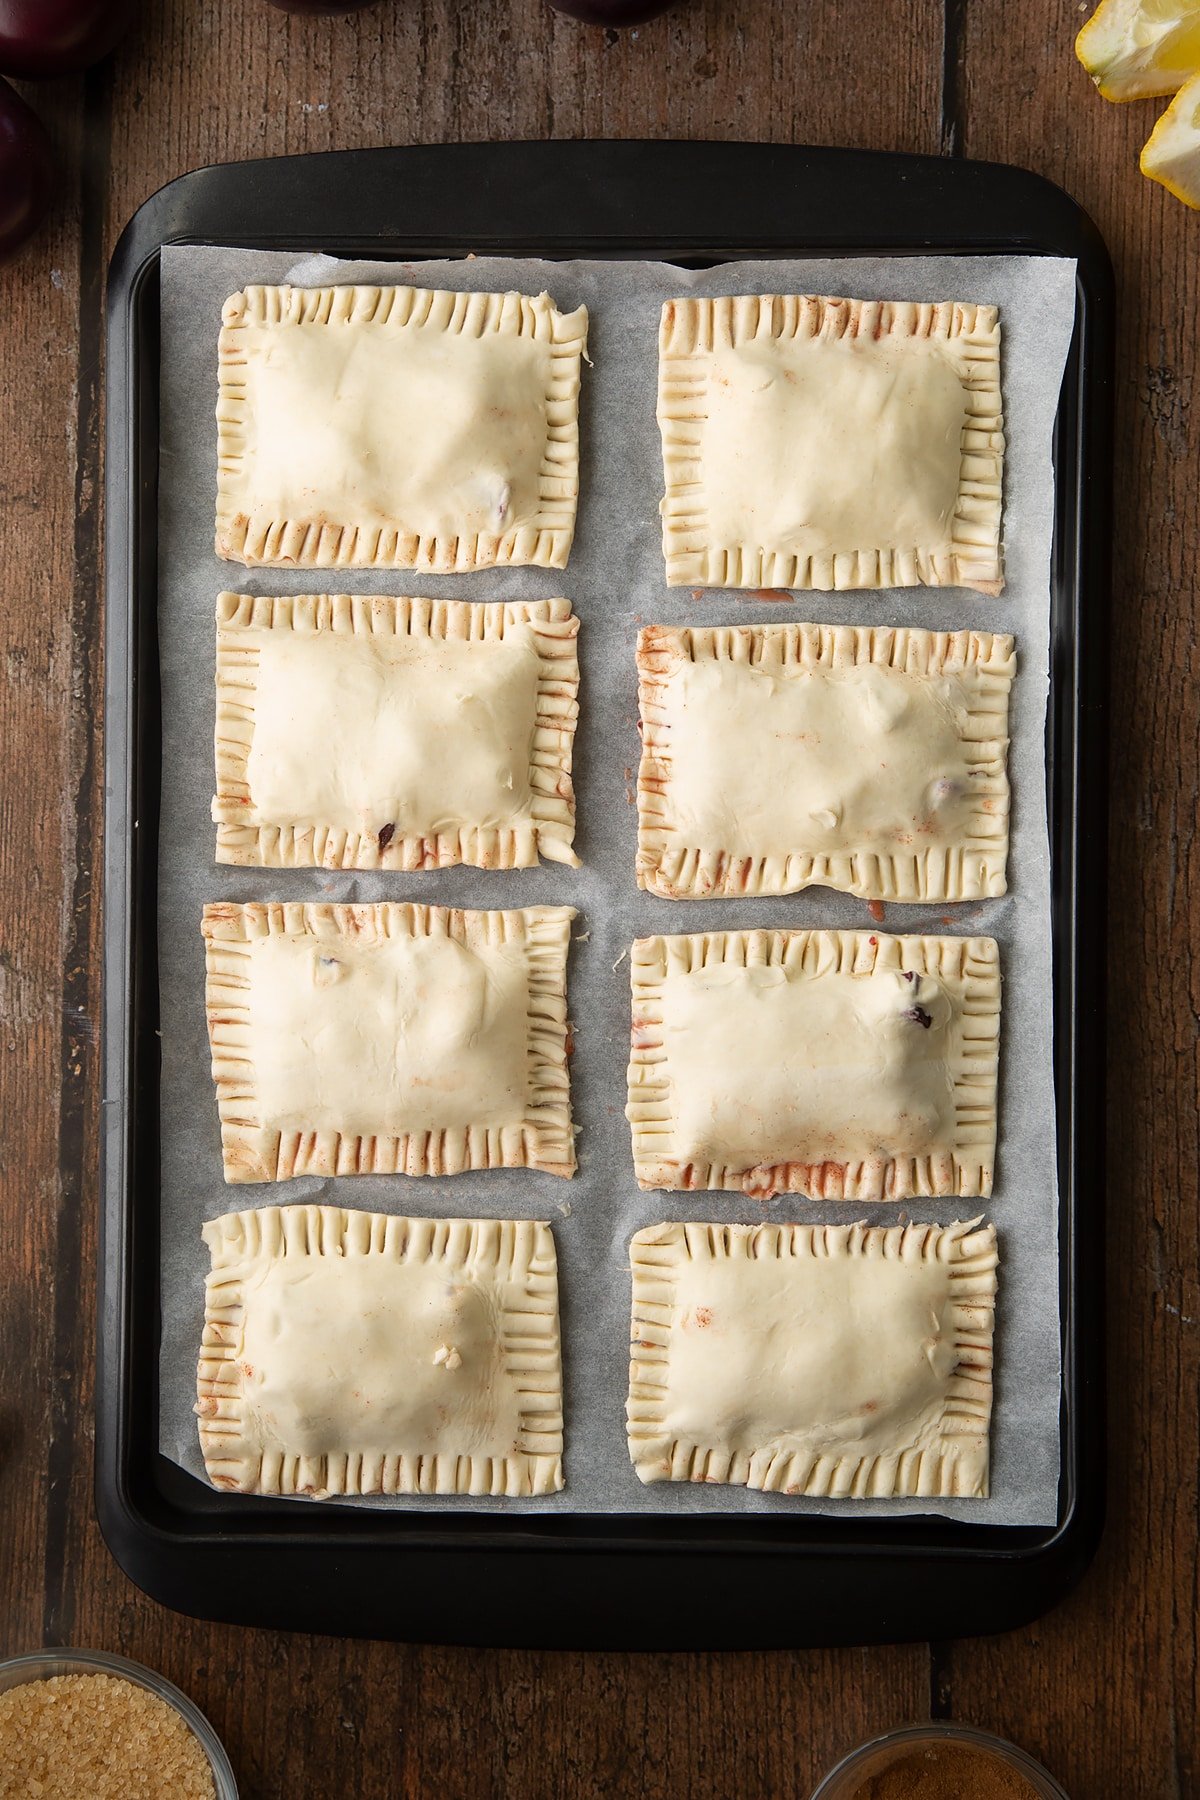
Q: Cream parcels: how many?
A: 8